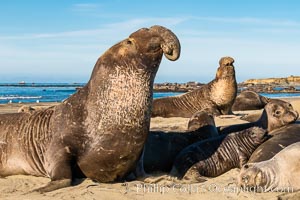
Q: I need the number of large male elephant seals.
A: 2